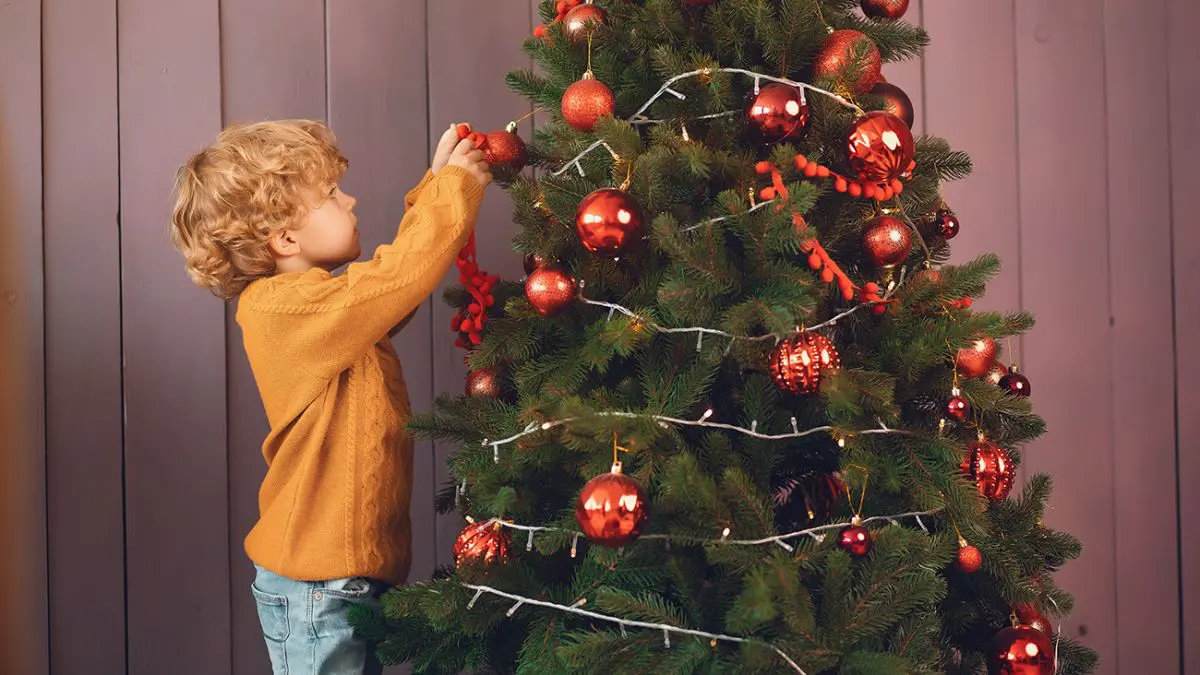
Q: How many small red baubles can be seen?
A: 5